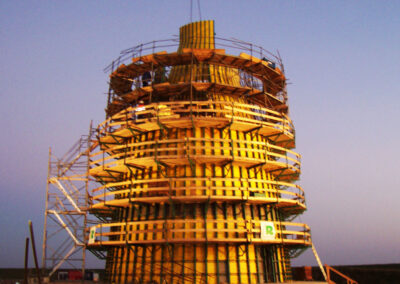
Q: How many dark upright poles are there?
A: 2